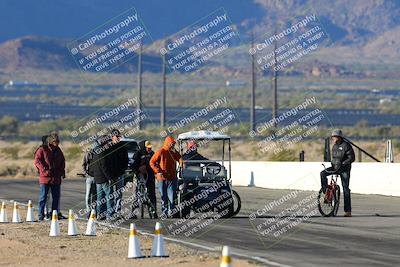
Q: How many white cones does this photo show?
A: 9